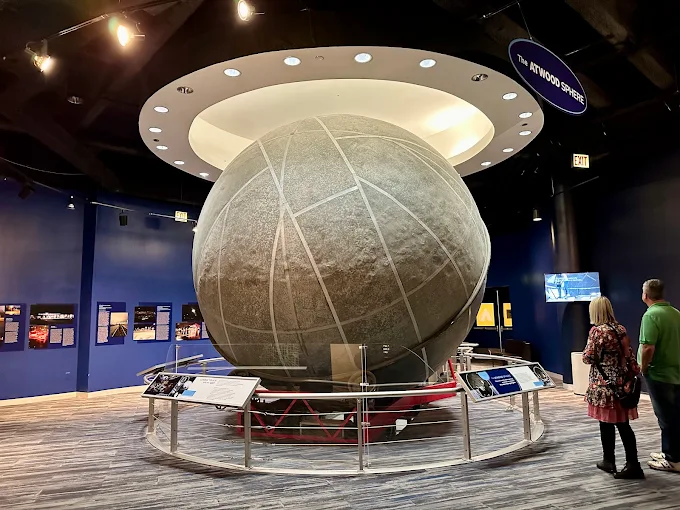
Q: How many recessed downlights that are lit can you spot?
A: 14